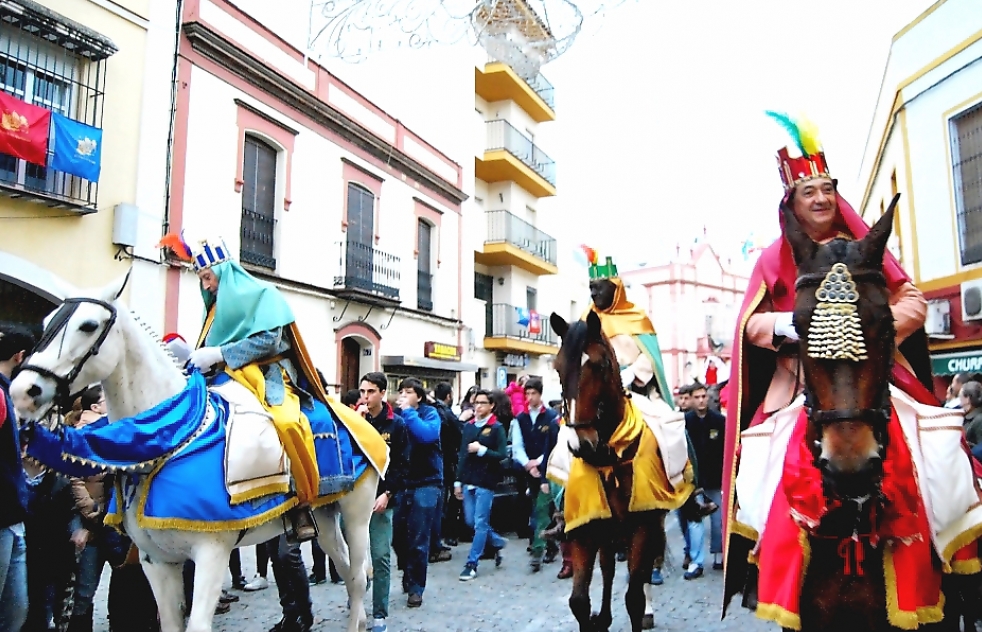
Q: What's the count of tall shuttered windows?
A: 3